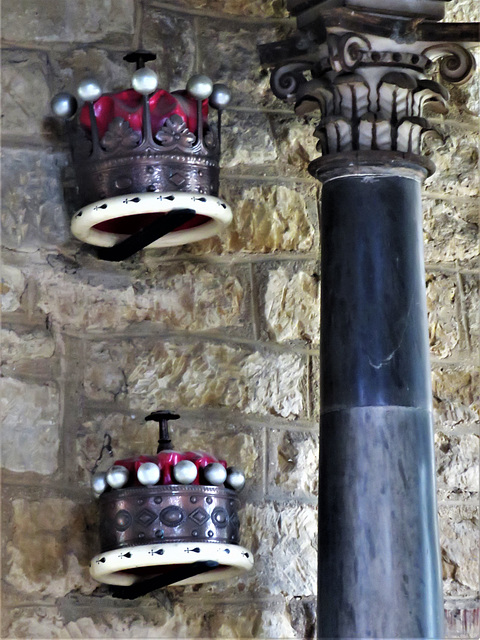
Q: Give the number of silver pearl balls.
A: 11